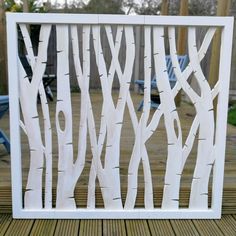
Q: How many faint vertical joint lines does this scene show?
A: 2